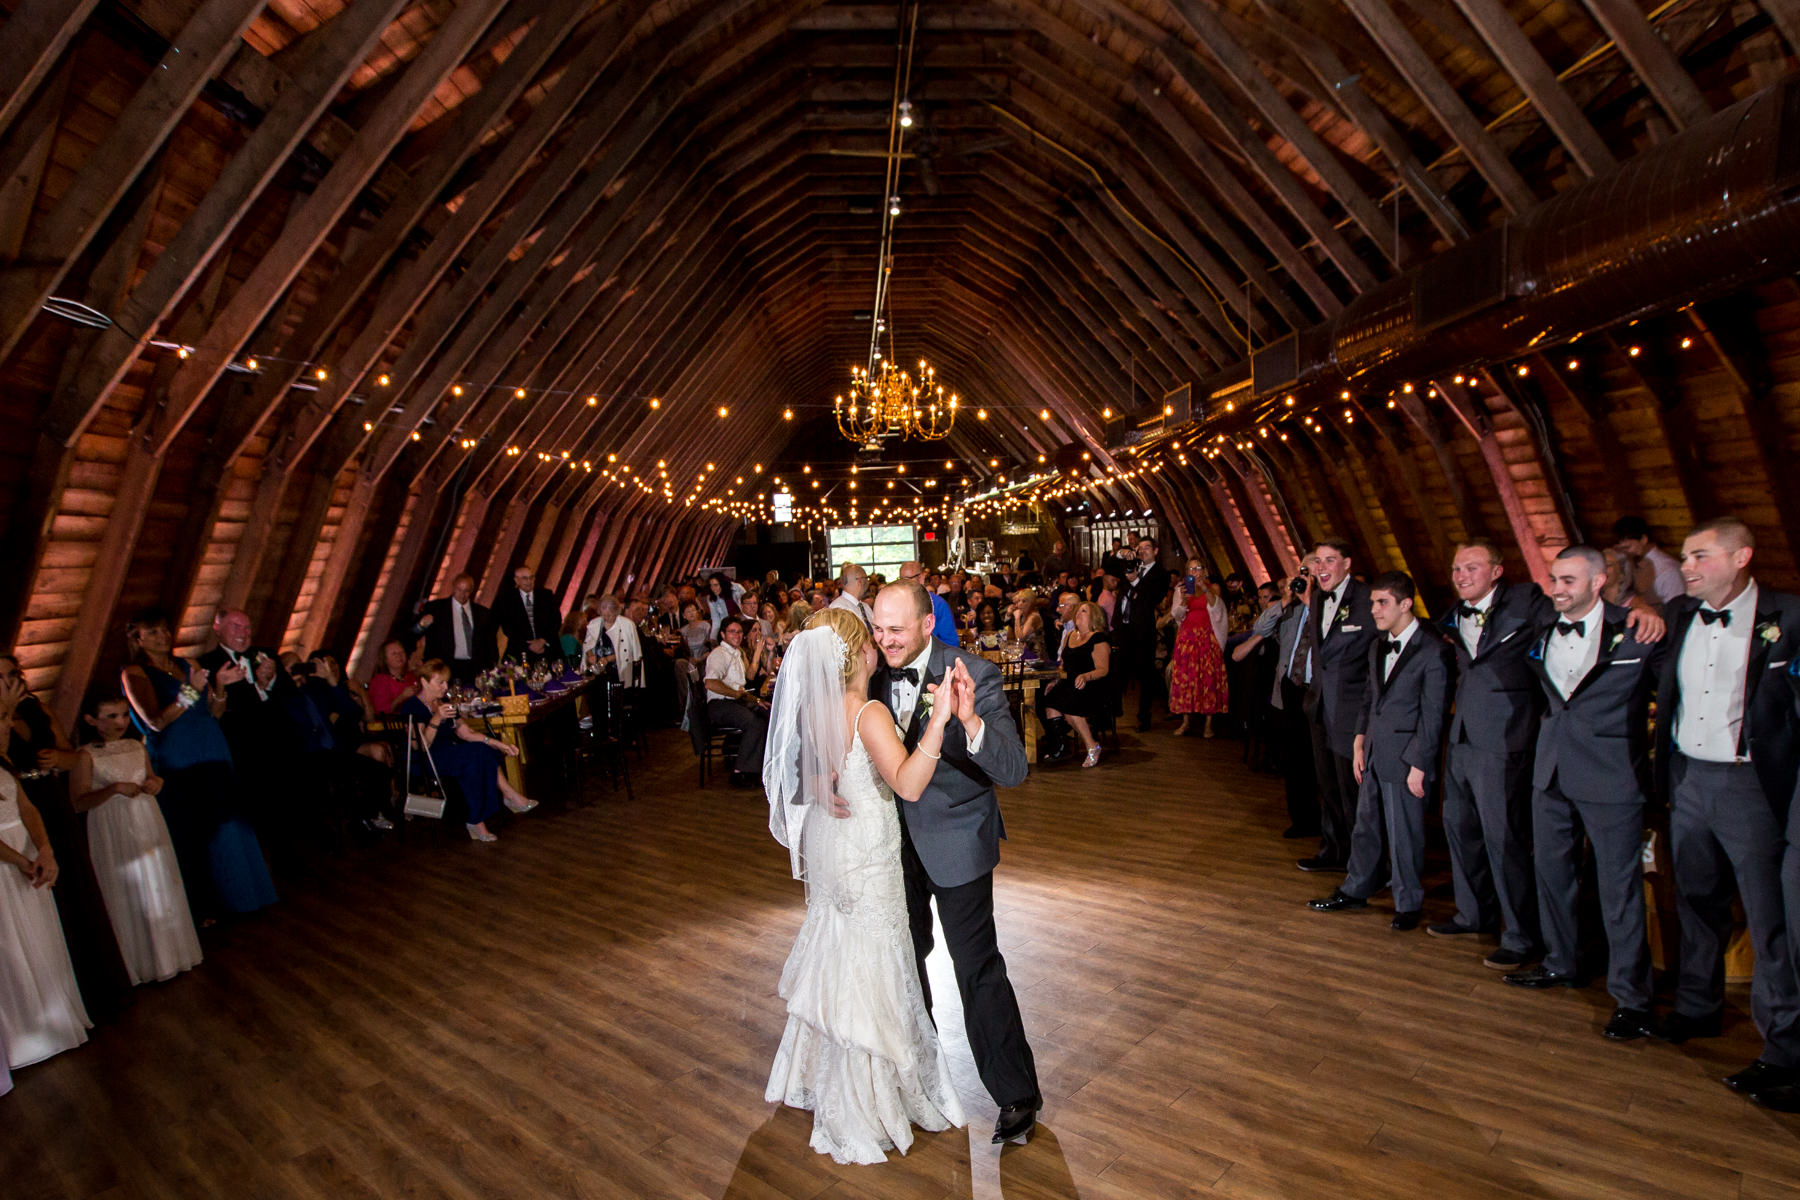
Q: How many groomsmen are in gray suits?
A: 5